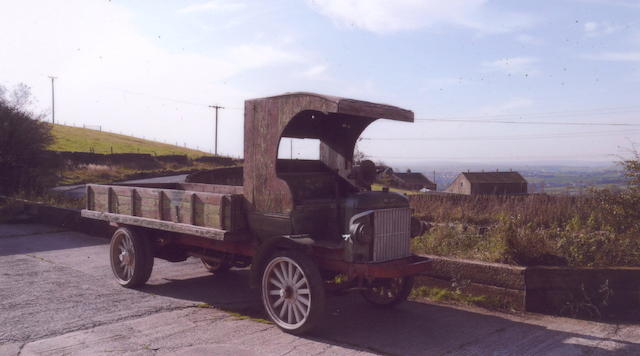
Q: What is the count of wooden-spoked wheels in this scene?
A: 4